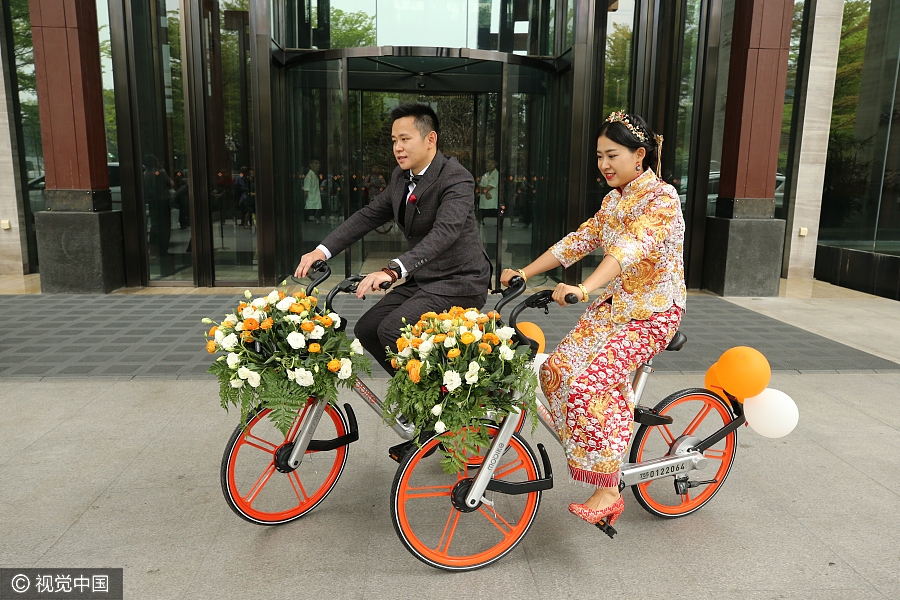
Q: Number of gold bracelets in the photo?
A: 2